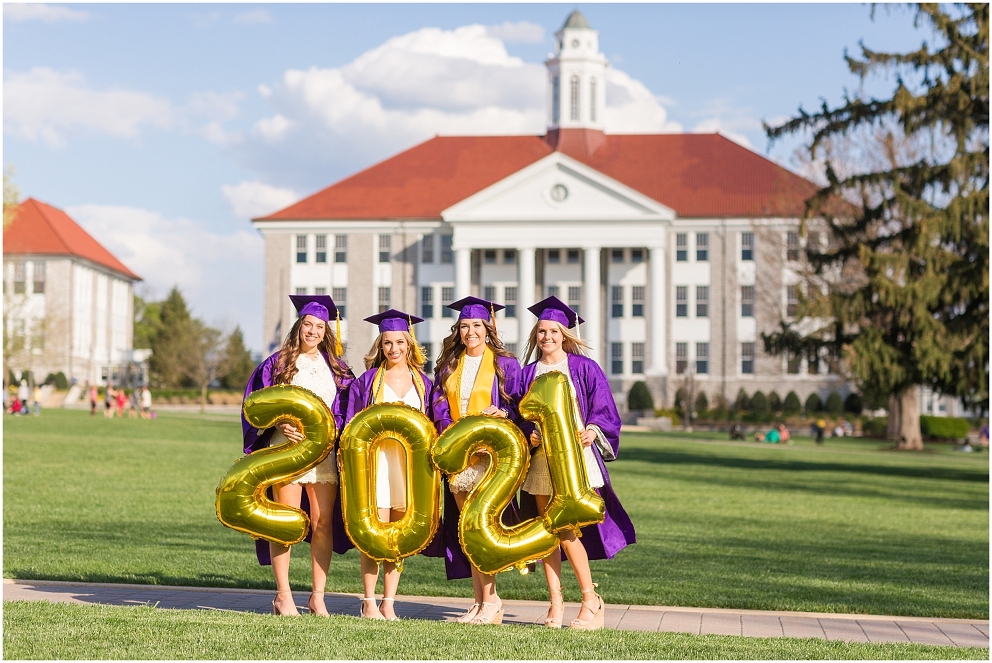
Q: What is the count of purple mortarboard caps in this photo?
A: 4